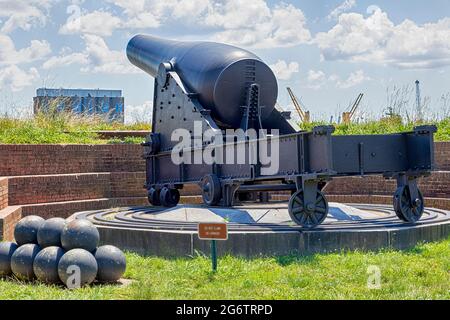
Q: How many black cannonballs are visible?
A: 8